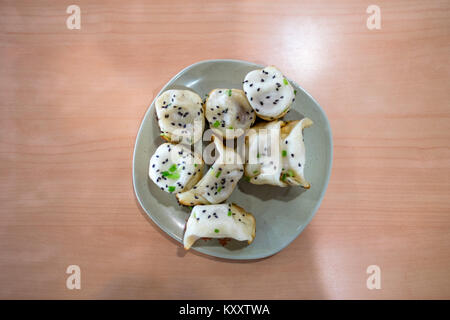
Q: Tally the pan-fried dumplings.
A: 8